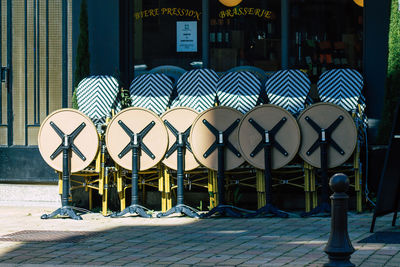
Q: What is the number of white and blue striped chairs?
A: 6